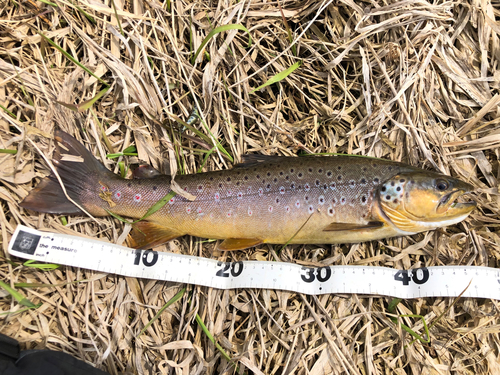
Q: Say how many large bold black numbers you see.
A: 4